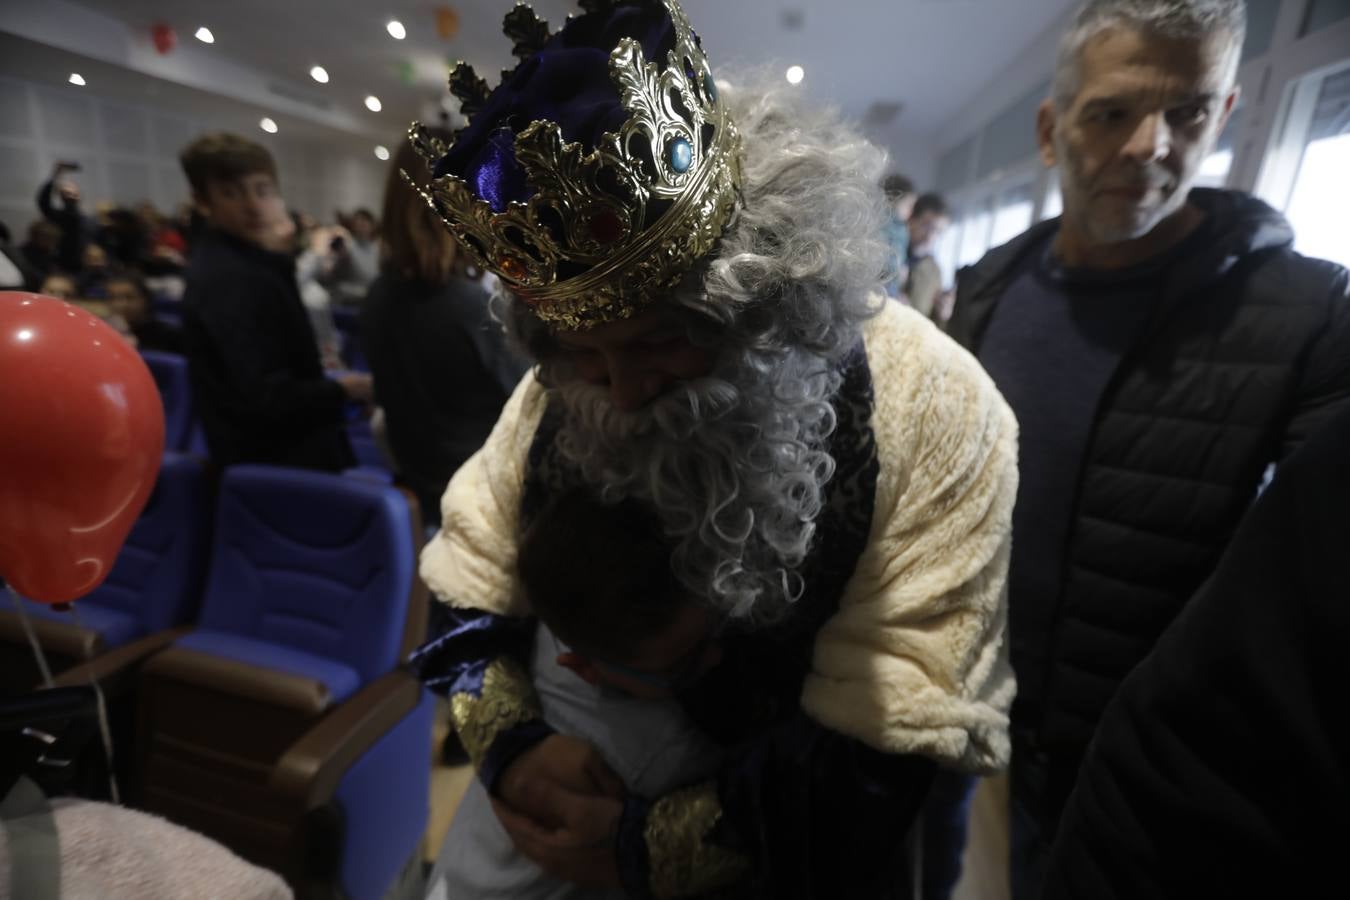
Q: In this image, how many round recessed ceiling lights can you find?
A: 8